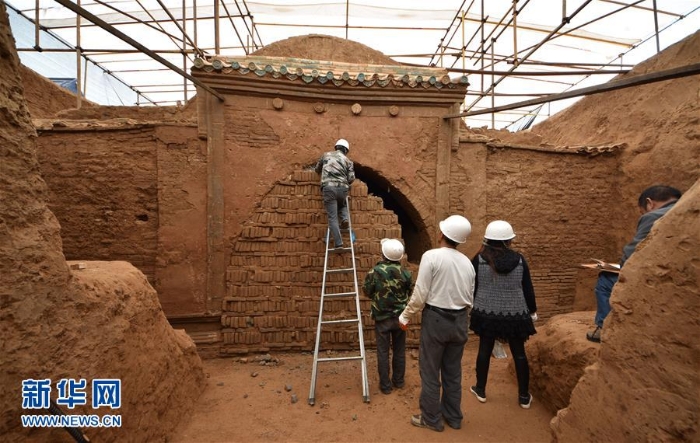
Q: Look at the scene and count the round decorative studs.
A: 4